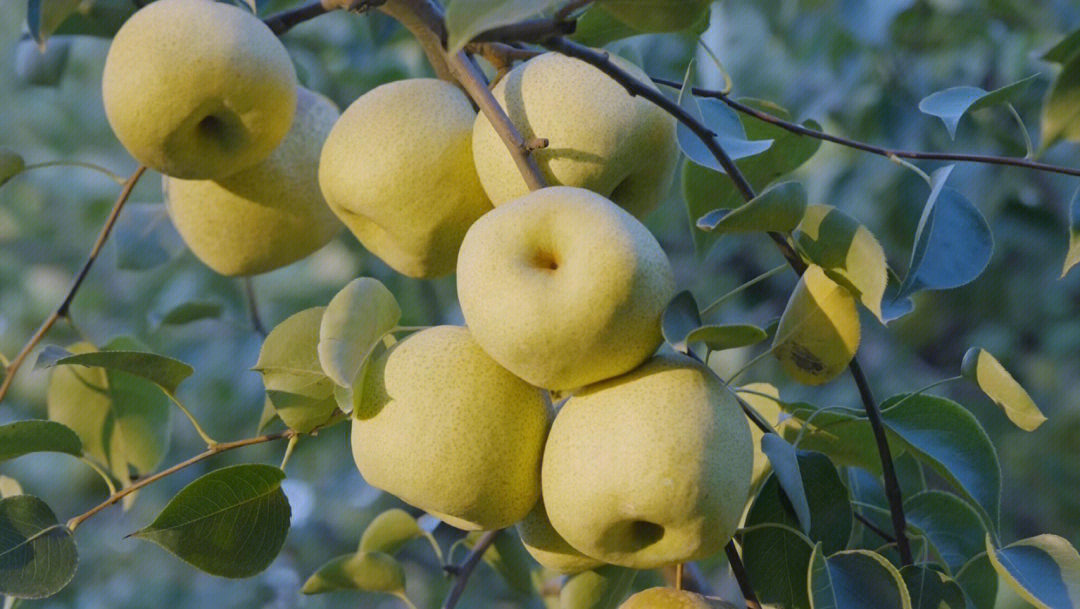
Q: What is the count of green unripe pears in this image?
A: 0